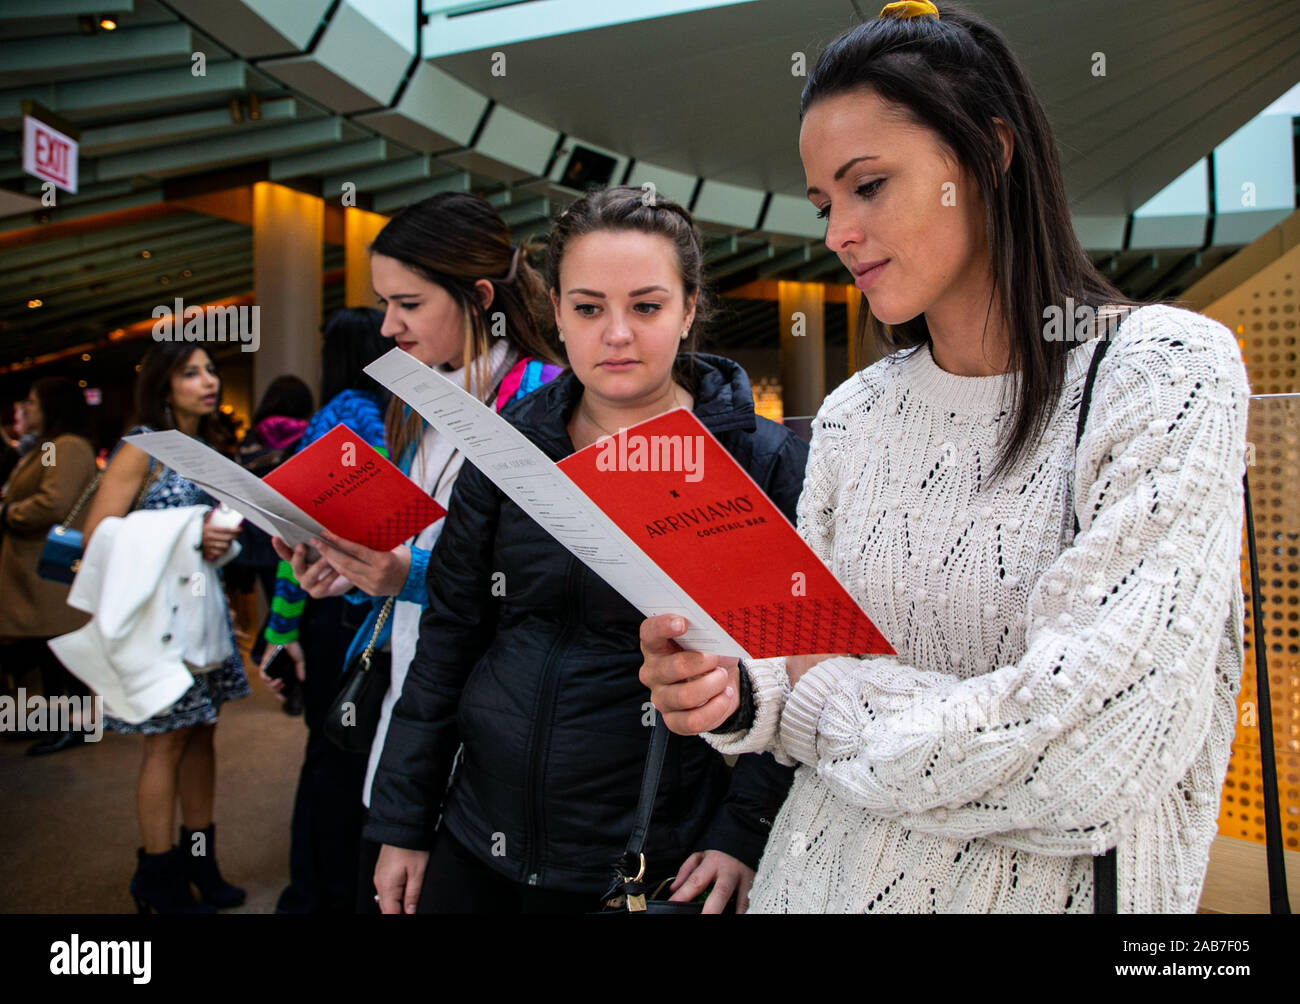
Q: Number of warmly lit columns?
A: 4